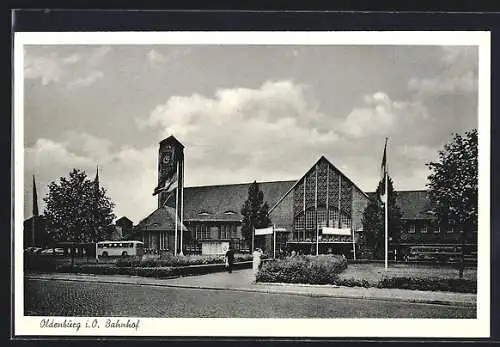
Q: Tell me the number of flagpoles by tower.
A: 2